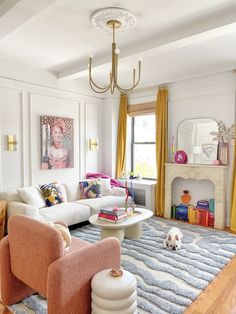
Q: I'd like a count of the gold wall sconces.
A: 2